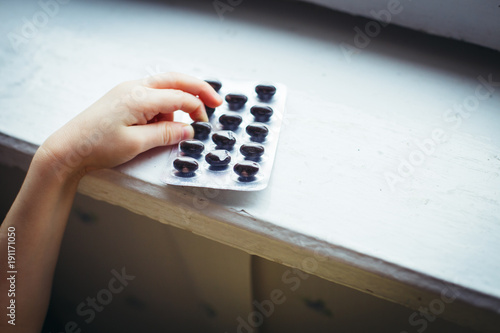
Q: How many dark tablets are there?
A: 14